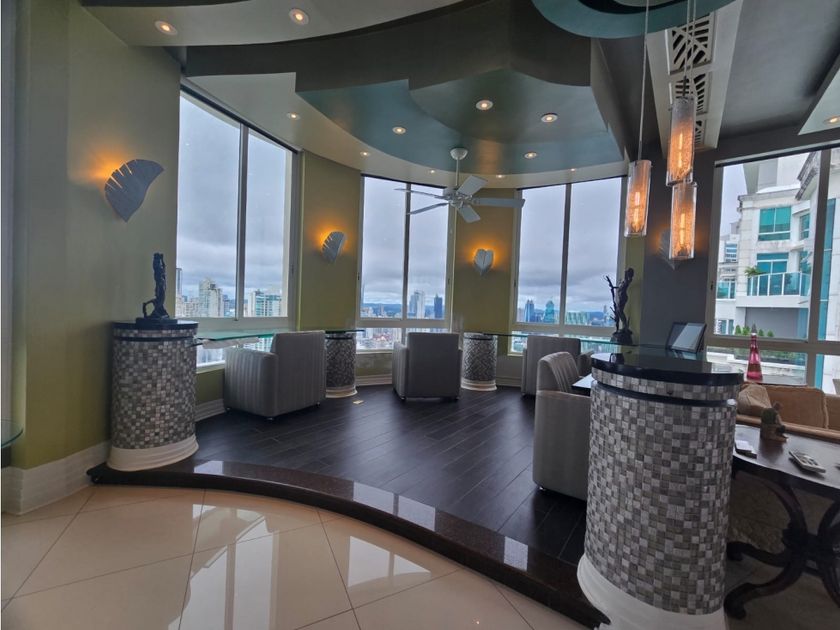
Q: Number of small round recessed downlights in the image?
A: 12